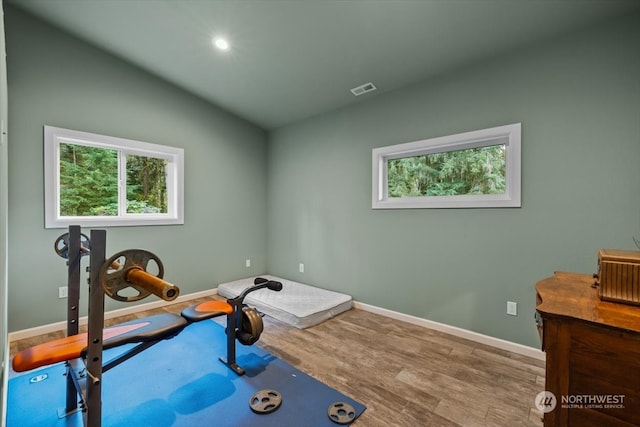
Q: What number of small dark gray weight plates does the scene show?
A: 2